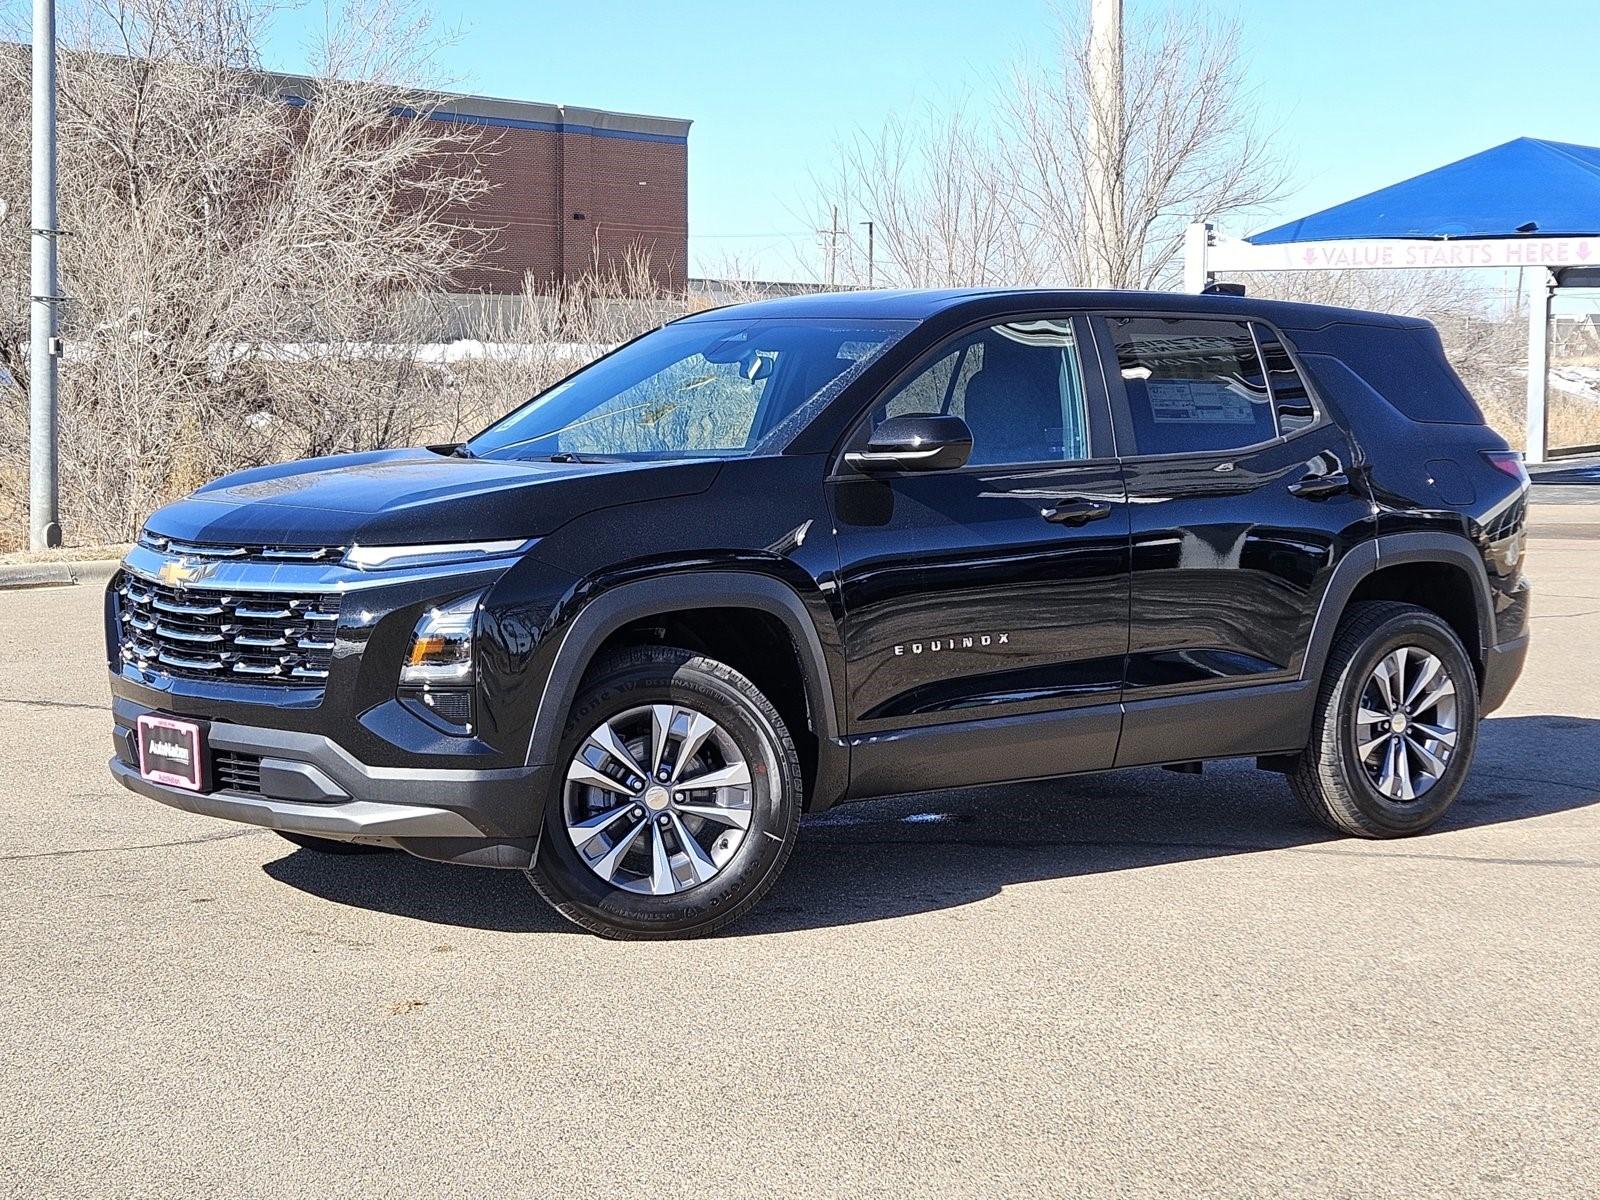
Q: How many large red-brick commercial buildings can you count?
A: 1